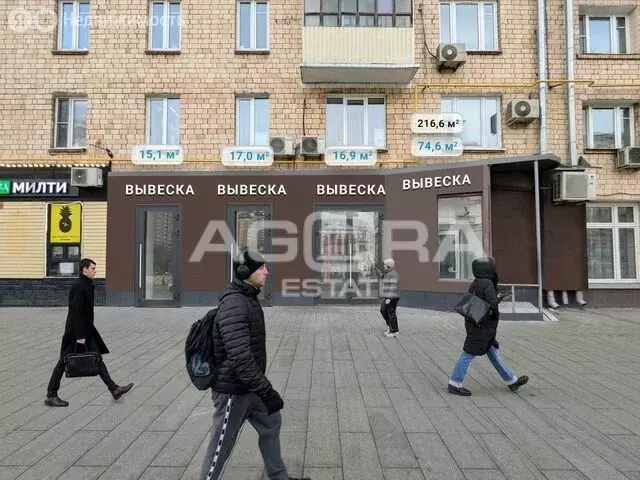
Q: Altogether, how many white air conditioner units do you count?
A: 7